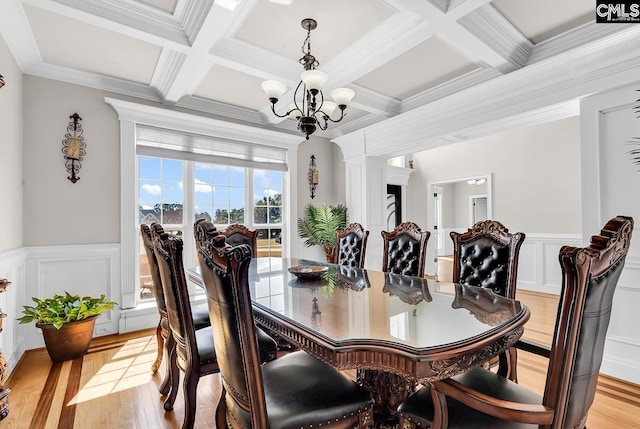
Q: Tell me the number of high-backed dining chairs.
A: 8